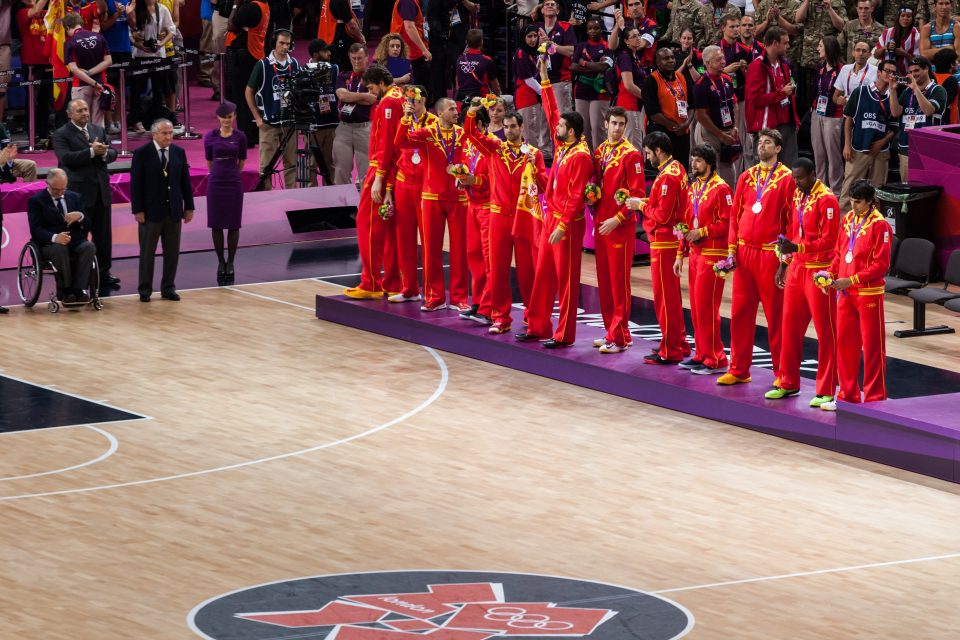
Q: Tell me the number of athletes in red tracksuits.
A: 12